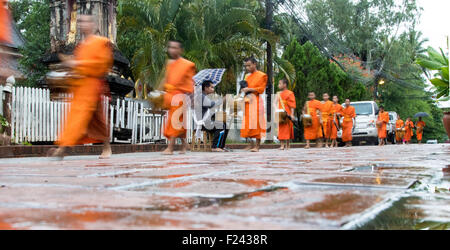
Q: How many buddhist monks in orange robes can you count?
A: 12